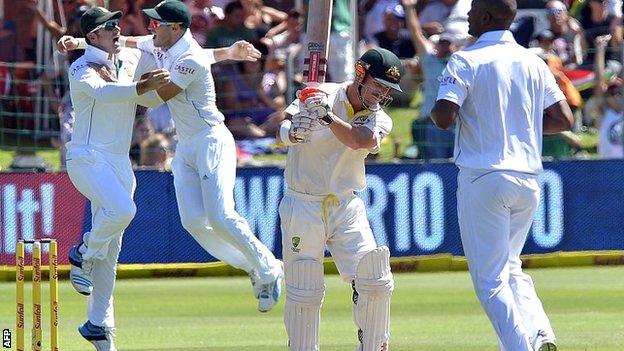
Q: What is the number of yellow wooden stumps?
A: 3